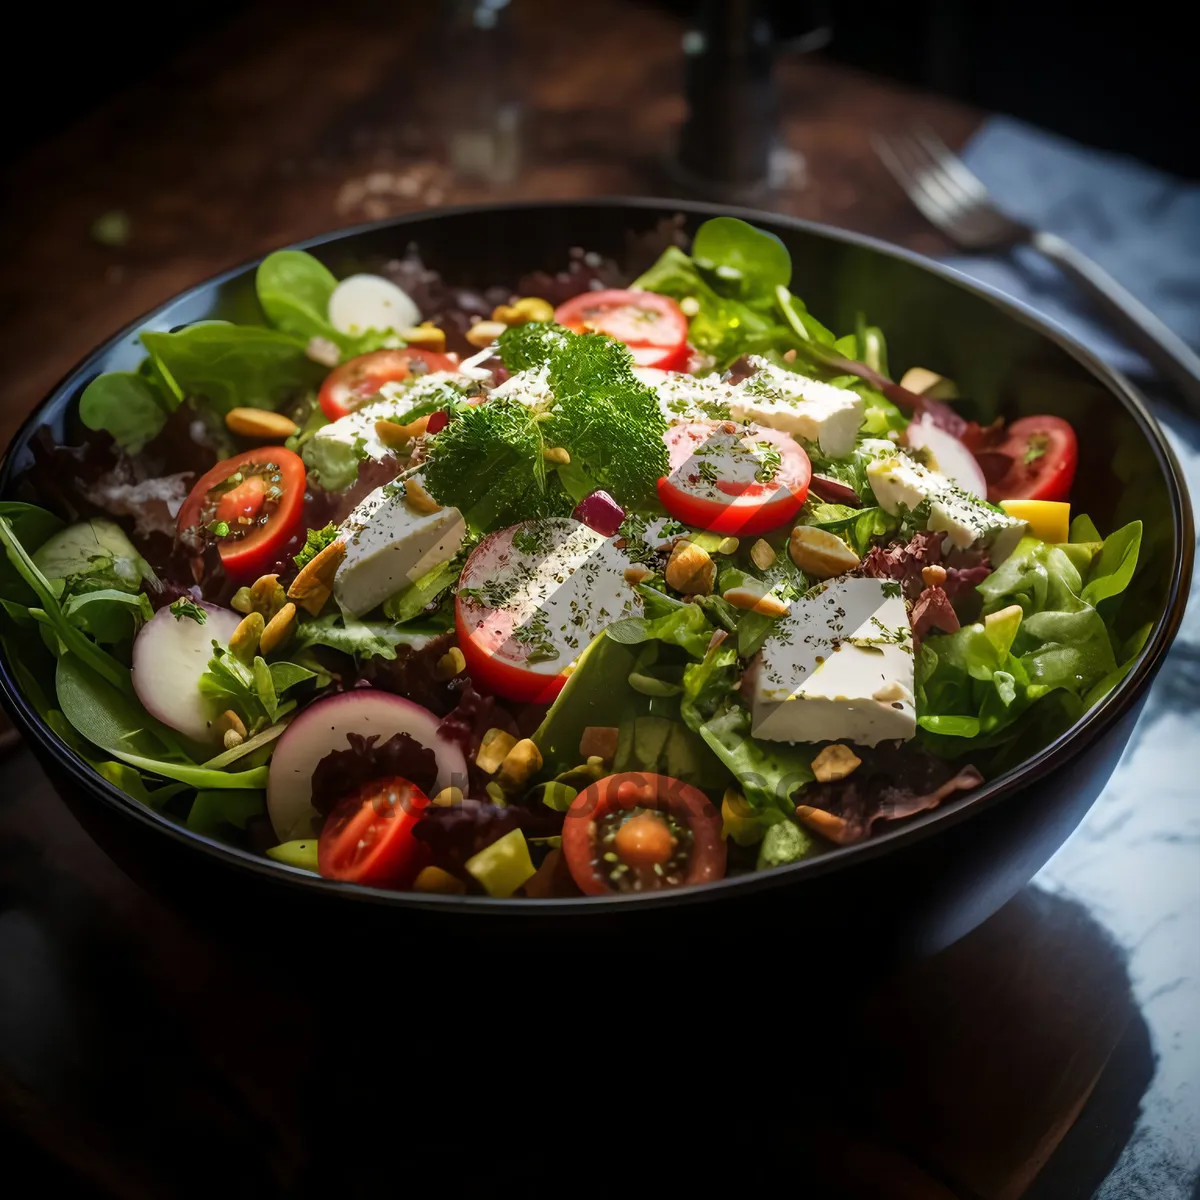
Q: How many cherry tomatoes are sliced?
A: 8